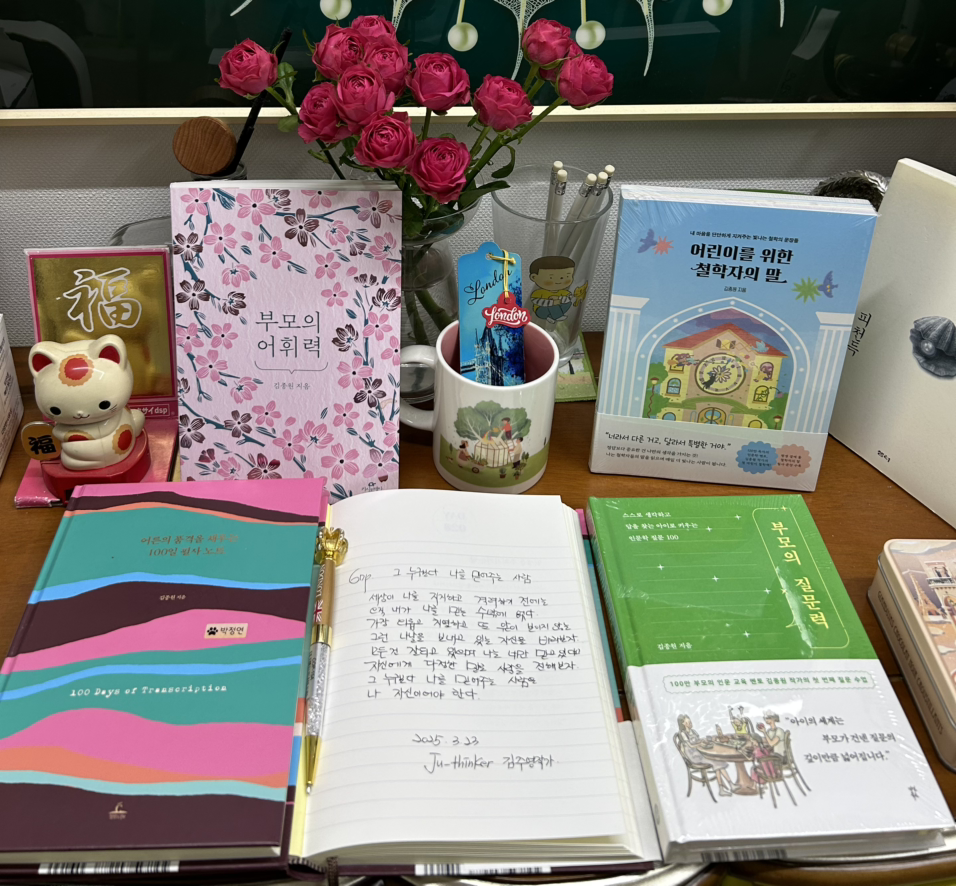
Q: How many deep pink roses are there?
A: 13